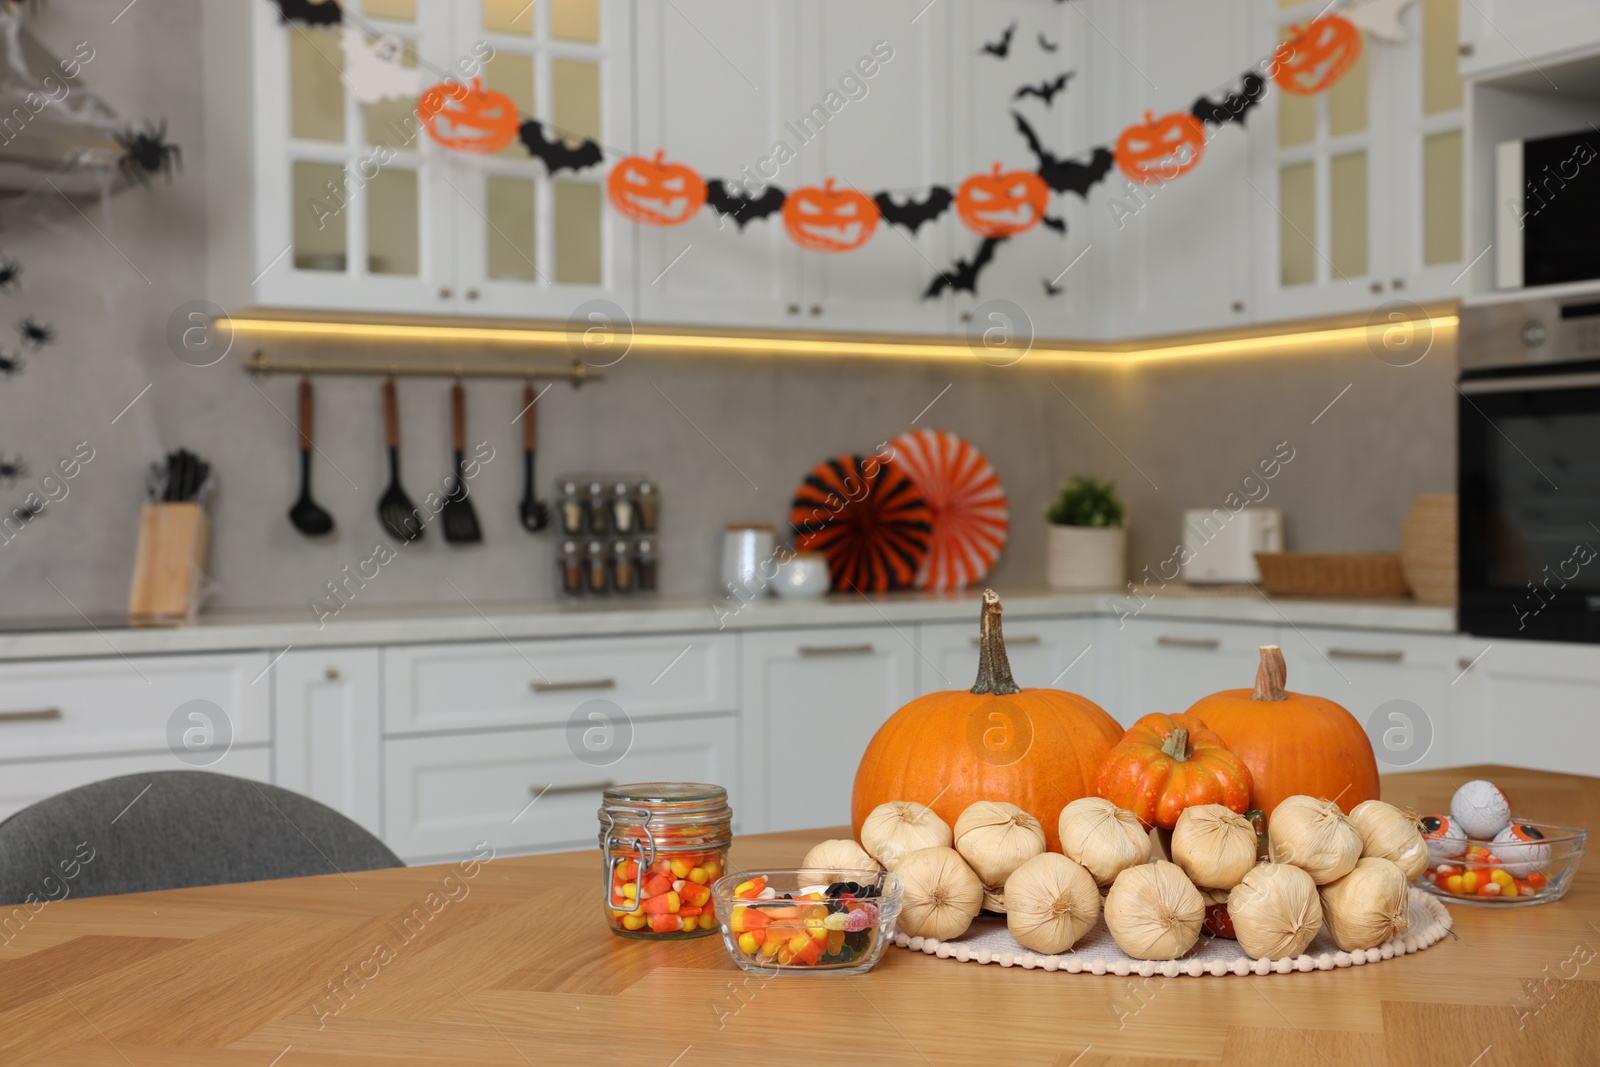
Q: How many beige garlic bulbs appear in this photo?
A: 12